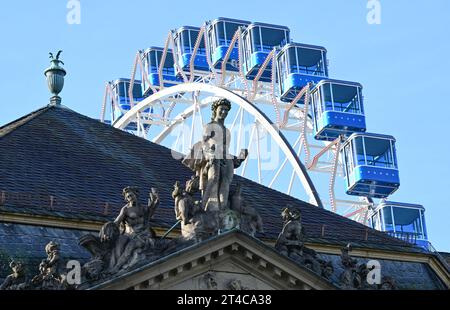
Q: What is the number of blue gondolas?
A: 9